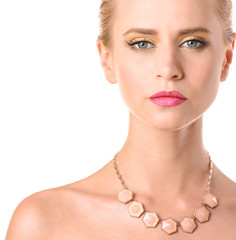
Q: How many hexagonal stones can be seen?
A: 7